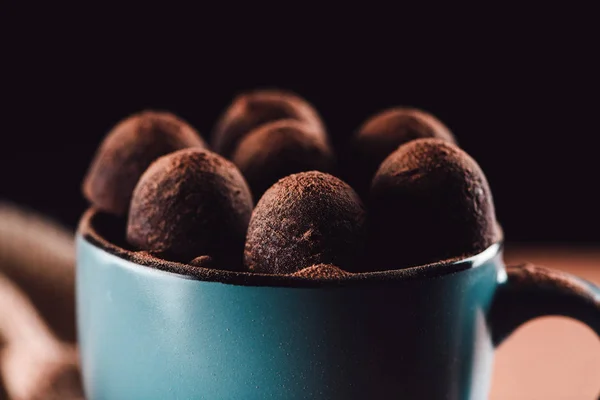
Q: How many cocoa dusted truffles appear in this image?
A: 7